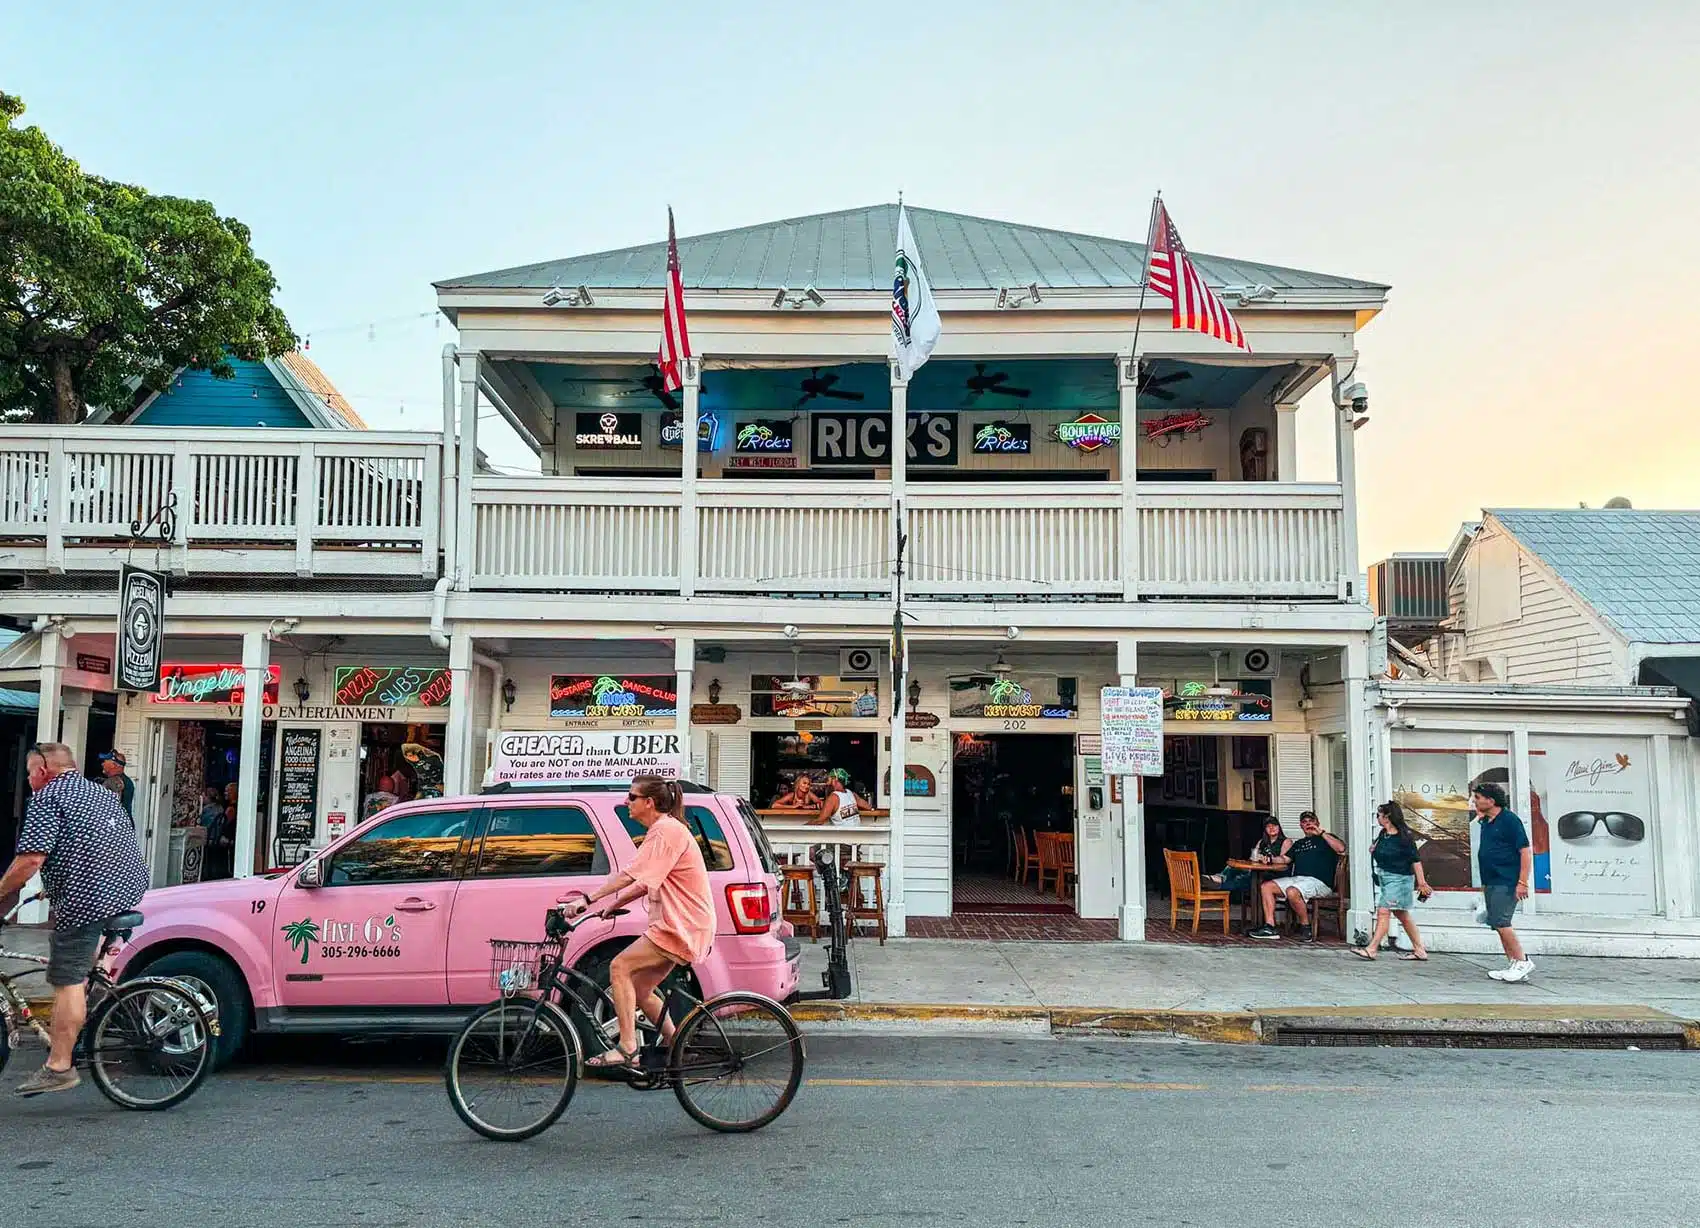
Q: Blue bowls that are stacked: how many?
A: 0